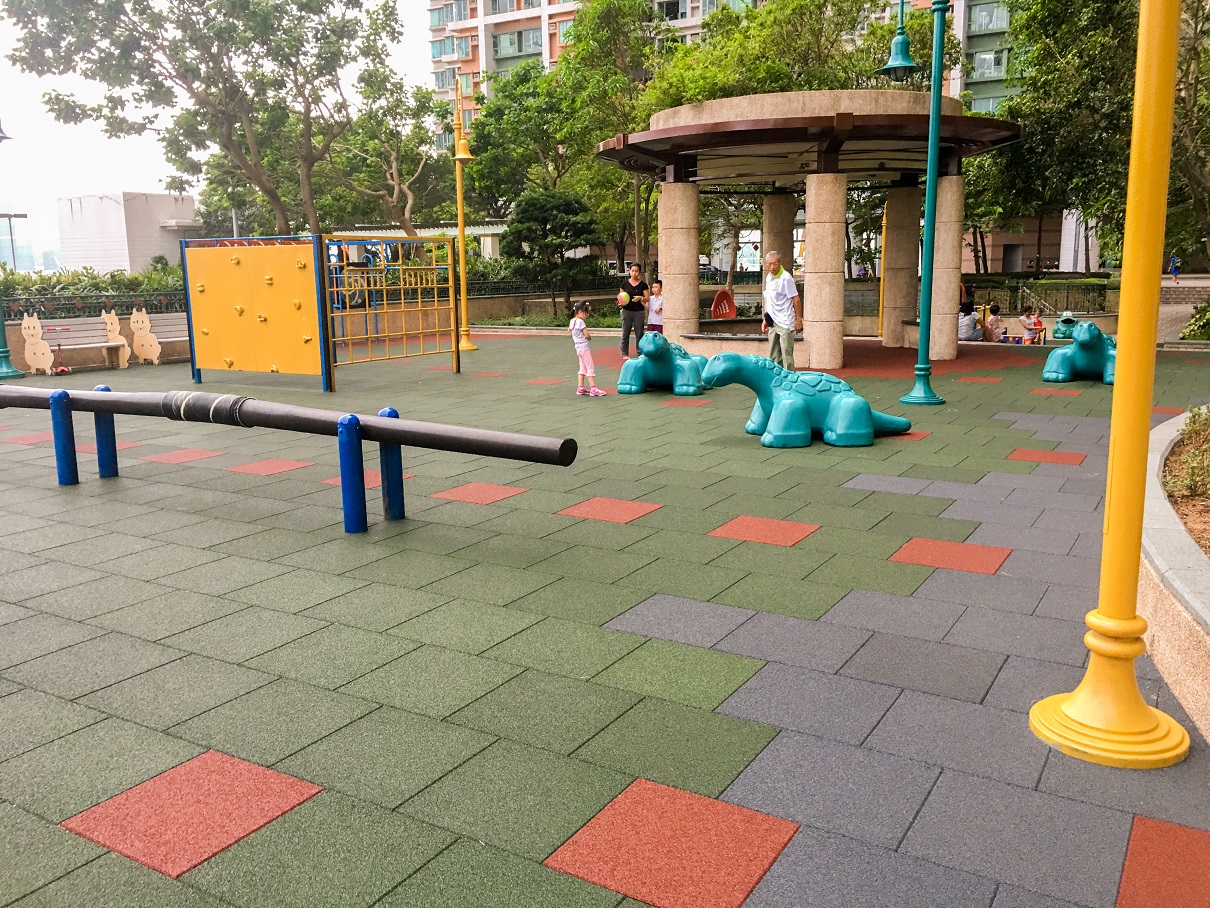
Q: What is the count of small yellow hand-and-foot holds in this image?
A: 11